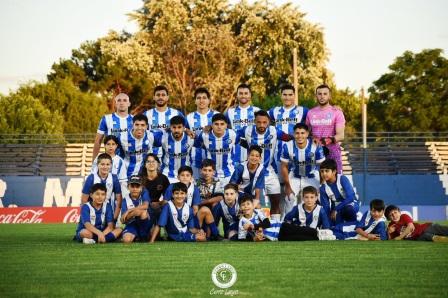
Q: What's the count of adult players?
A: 11